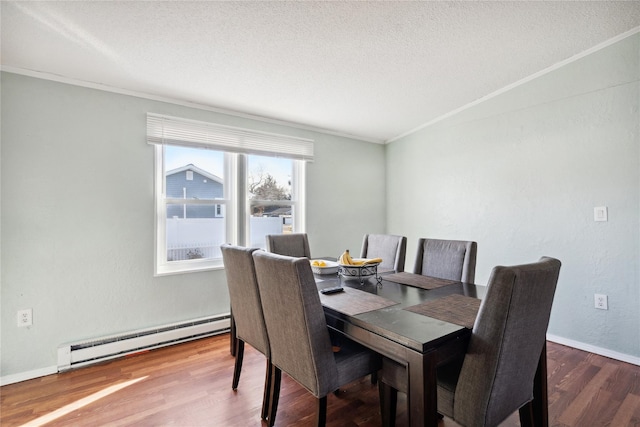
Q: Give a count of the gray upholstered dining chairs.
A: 6